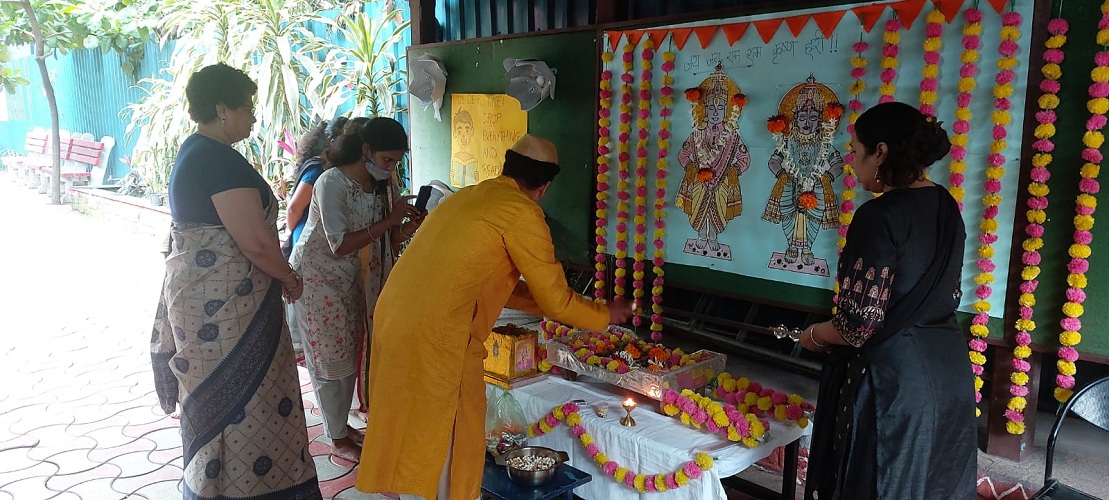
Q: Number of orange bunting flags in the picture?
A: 13